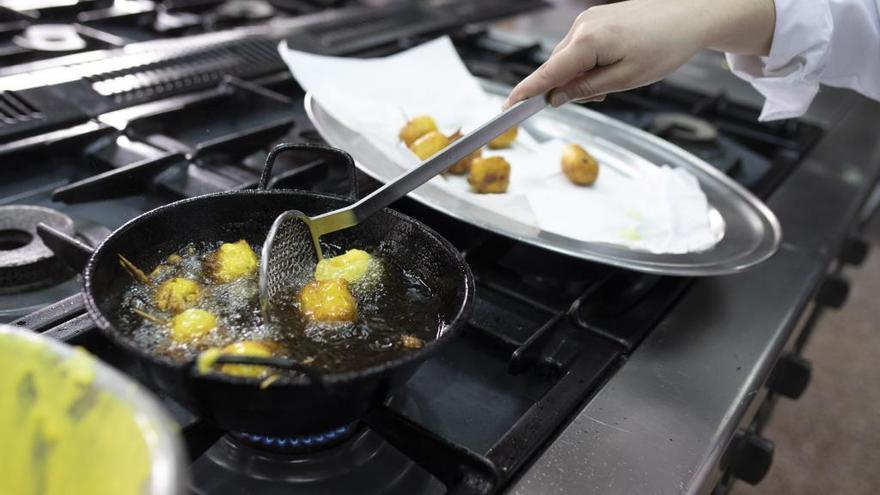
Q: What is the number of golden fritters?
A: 12